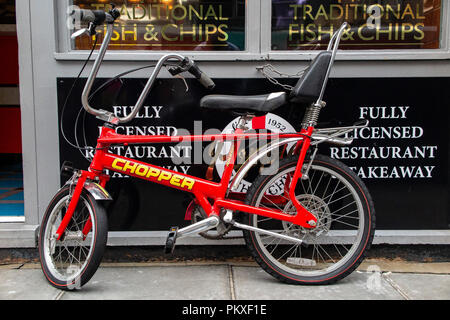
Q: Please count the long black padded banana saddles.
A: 1